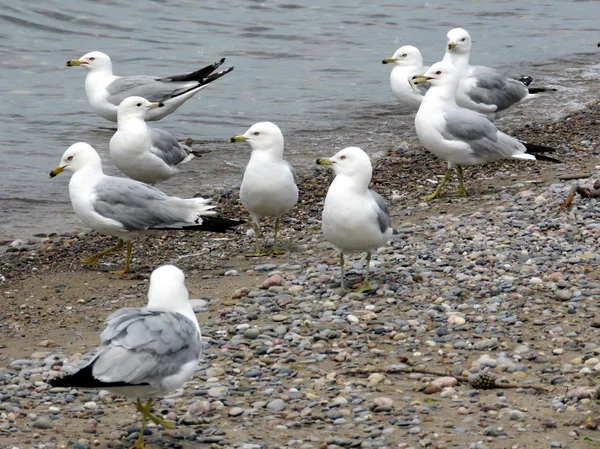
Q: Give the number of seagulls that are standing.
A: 9